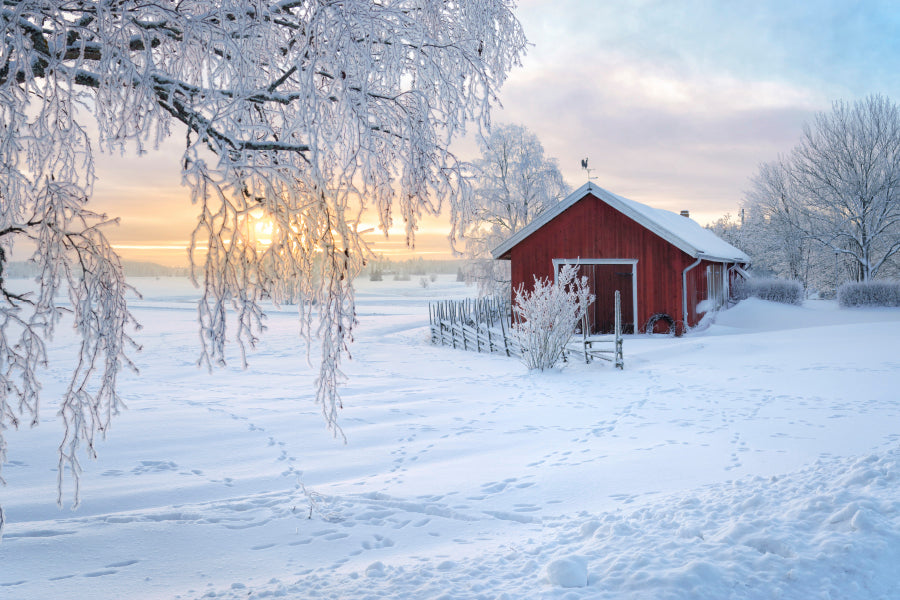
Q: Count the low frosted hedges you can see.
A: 2